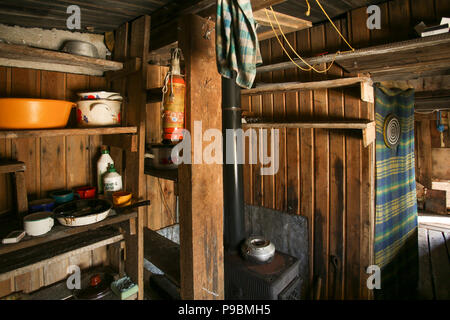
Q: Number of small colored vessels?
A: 4